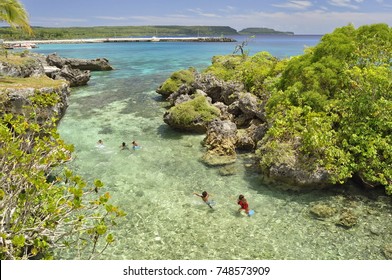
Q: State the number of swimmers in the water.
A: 5